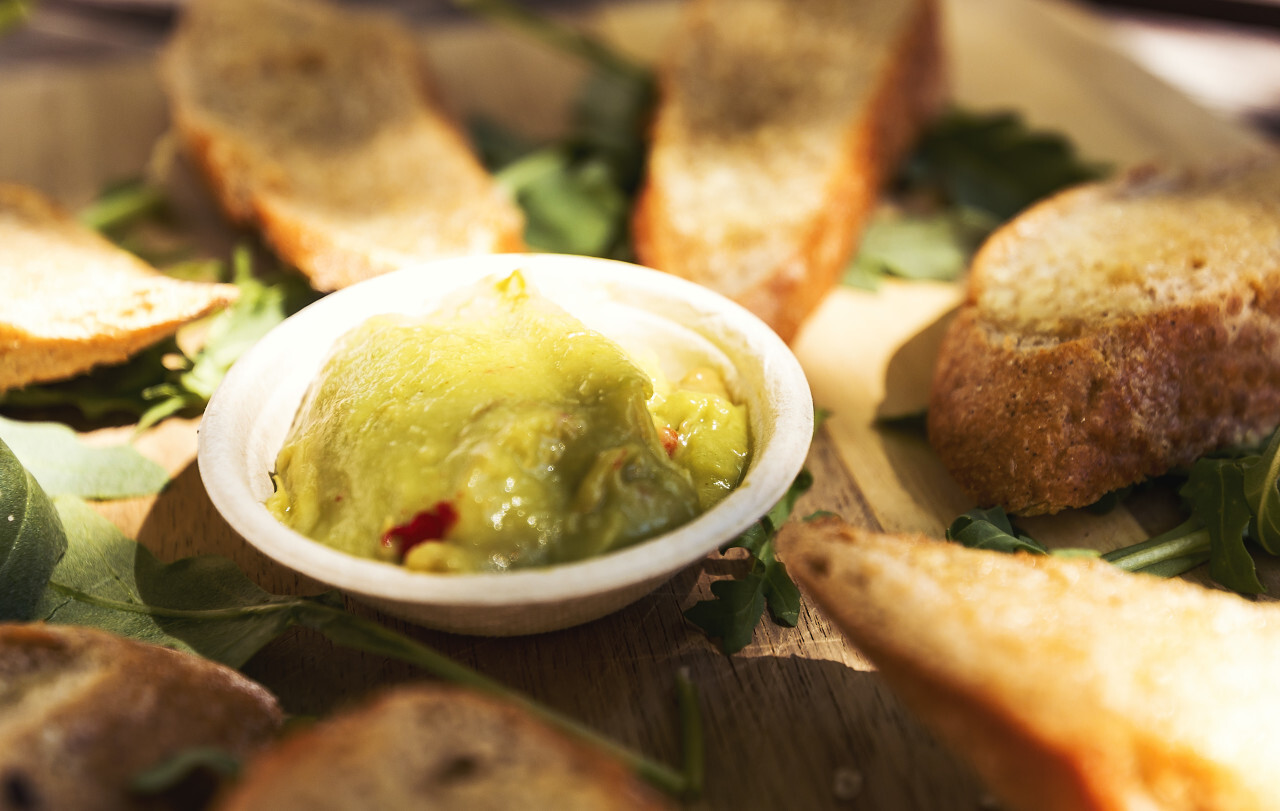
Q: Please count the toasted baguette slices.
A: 7